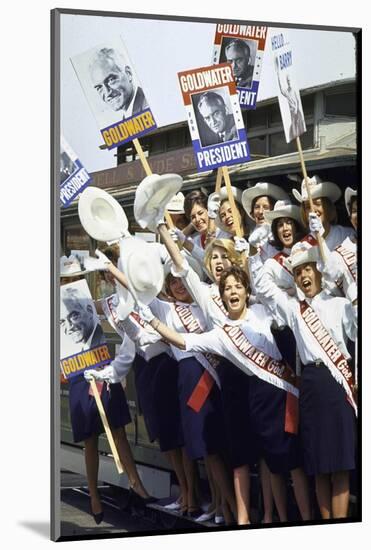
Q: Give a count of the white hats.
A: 11